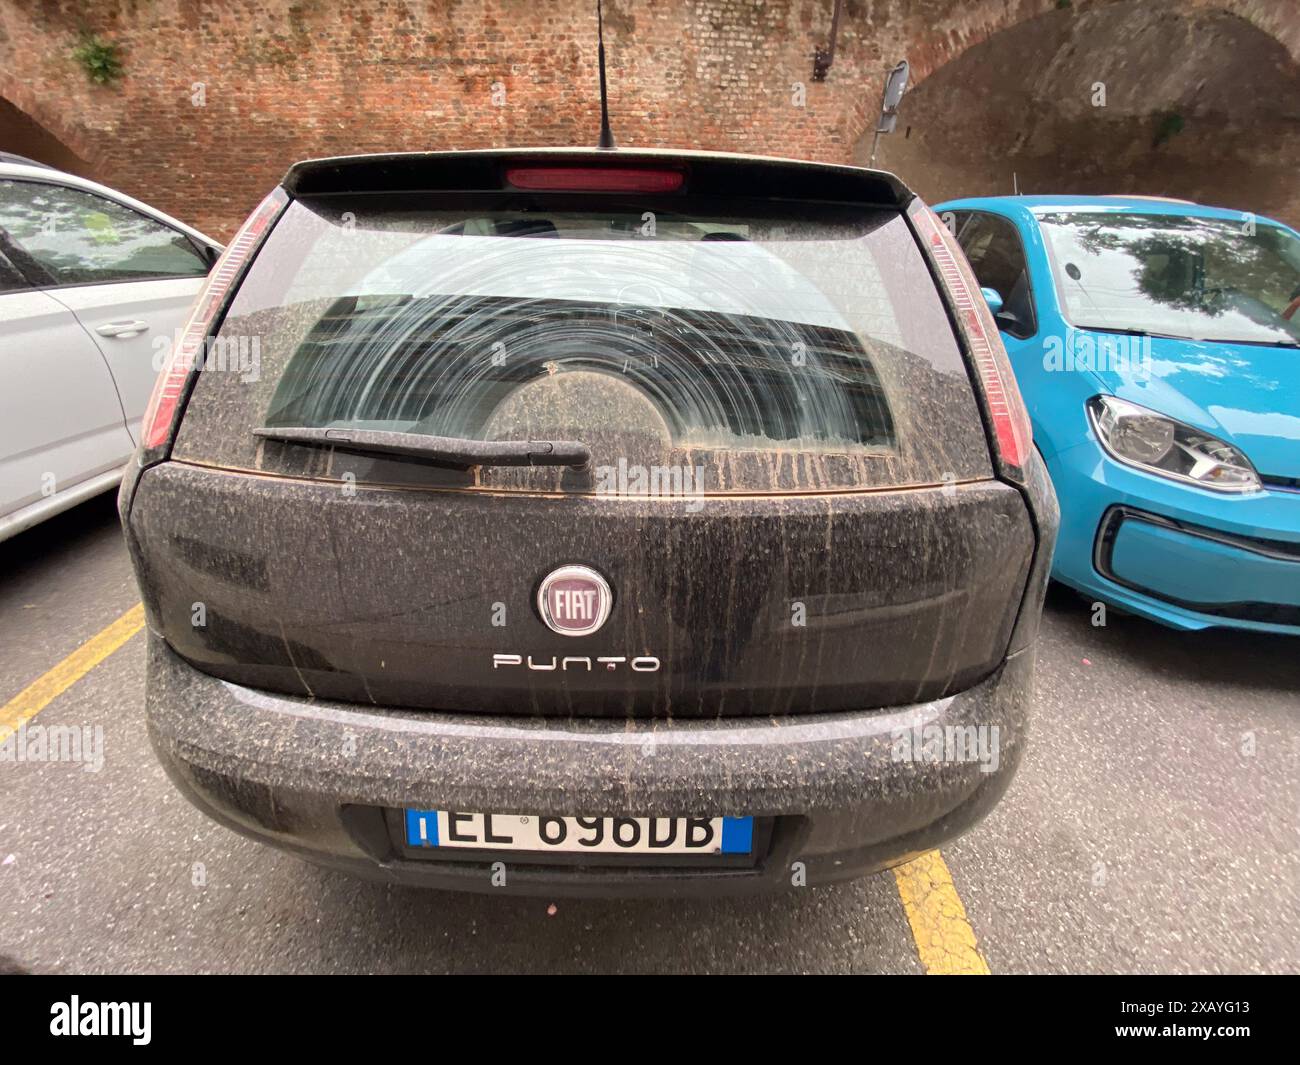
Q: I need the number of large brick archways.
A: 2